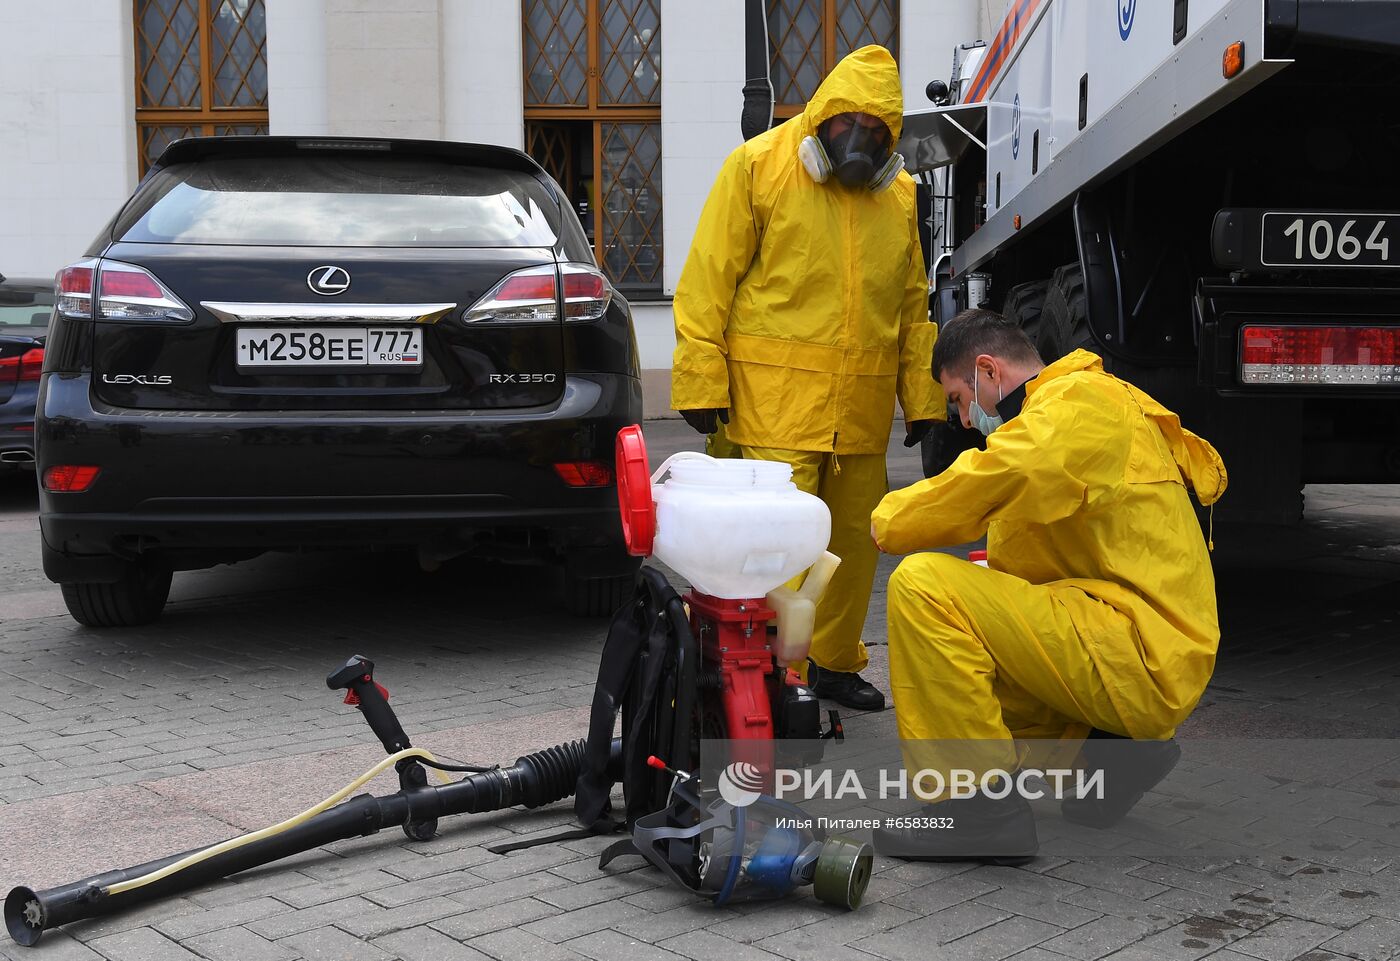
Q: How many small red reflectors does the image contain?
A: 2